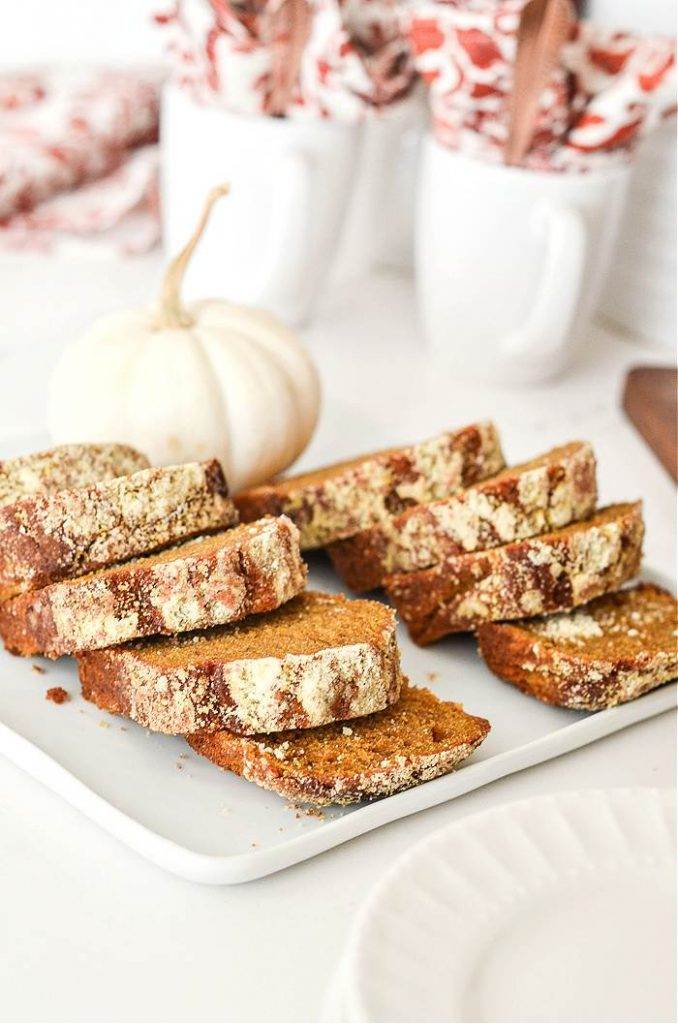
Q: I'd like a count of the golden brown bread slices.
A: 9